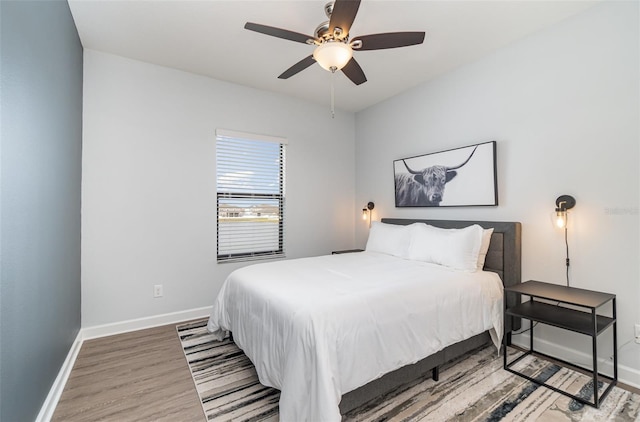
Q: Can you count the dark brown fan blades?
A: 5